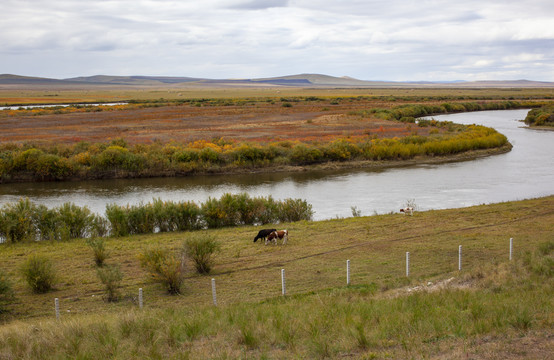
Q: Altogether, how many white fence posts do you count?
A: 8